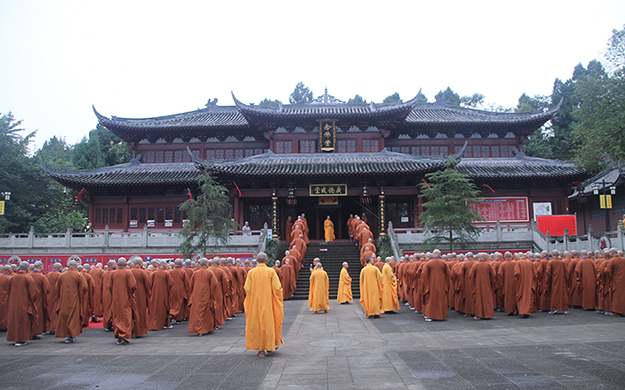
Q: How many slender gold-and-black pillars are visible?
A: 2